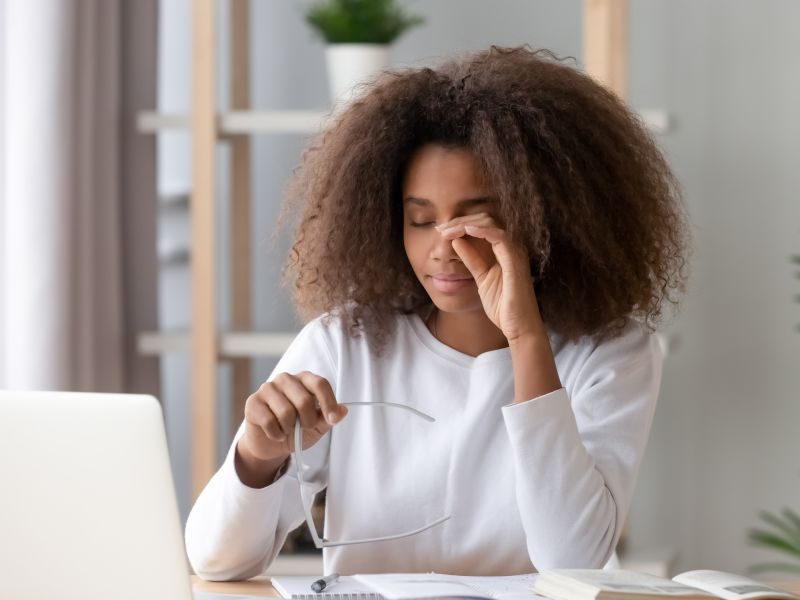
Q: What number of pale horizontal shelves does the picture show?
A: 2